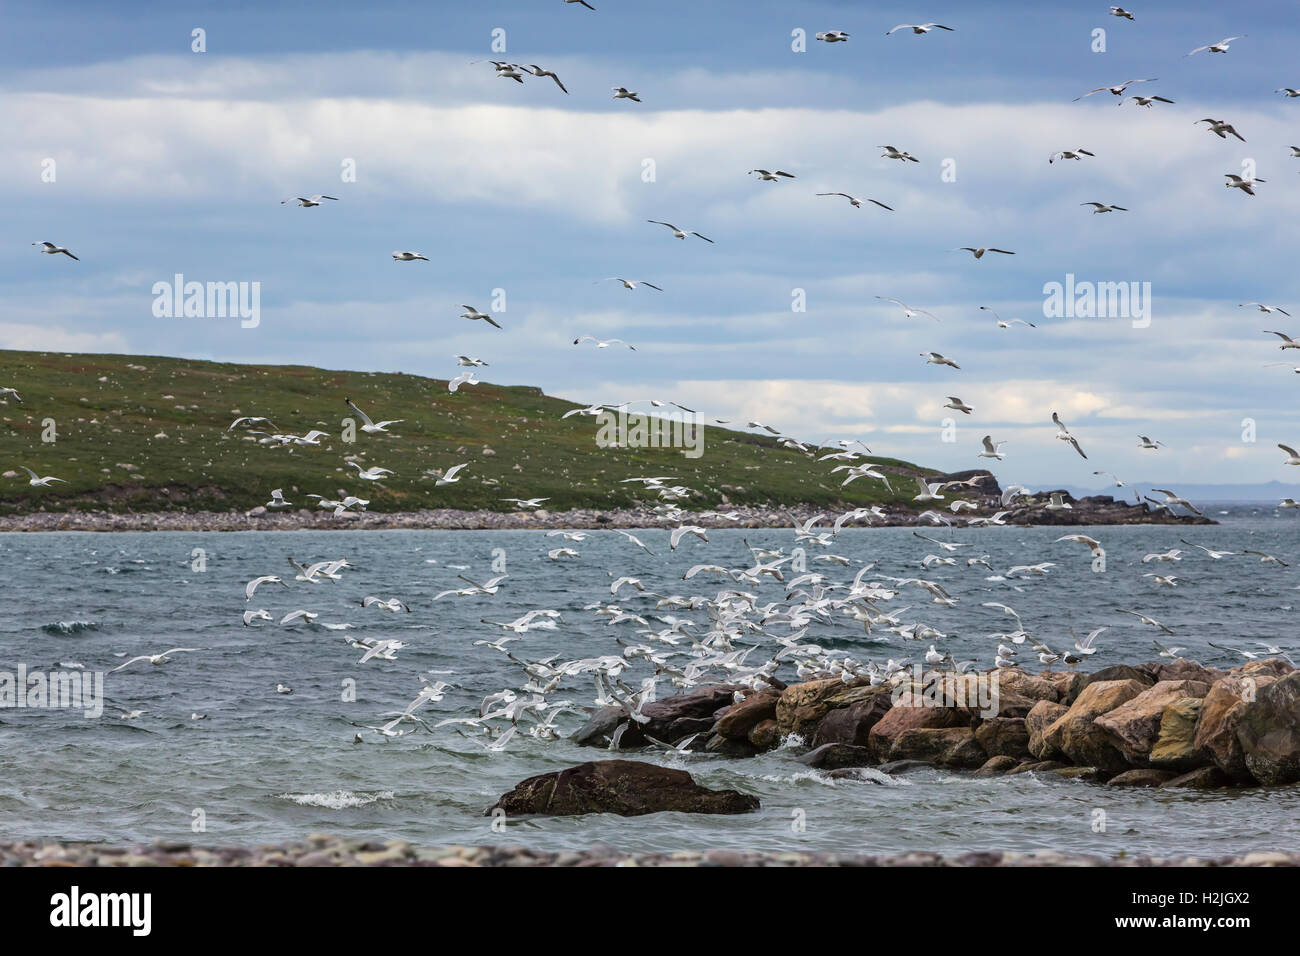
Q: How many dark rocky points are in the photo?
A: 1